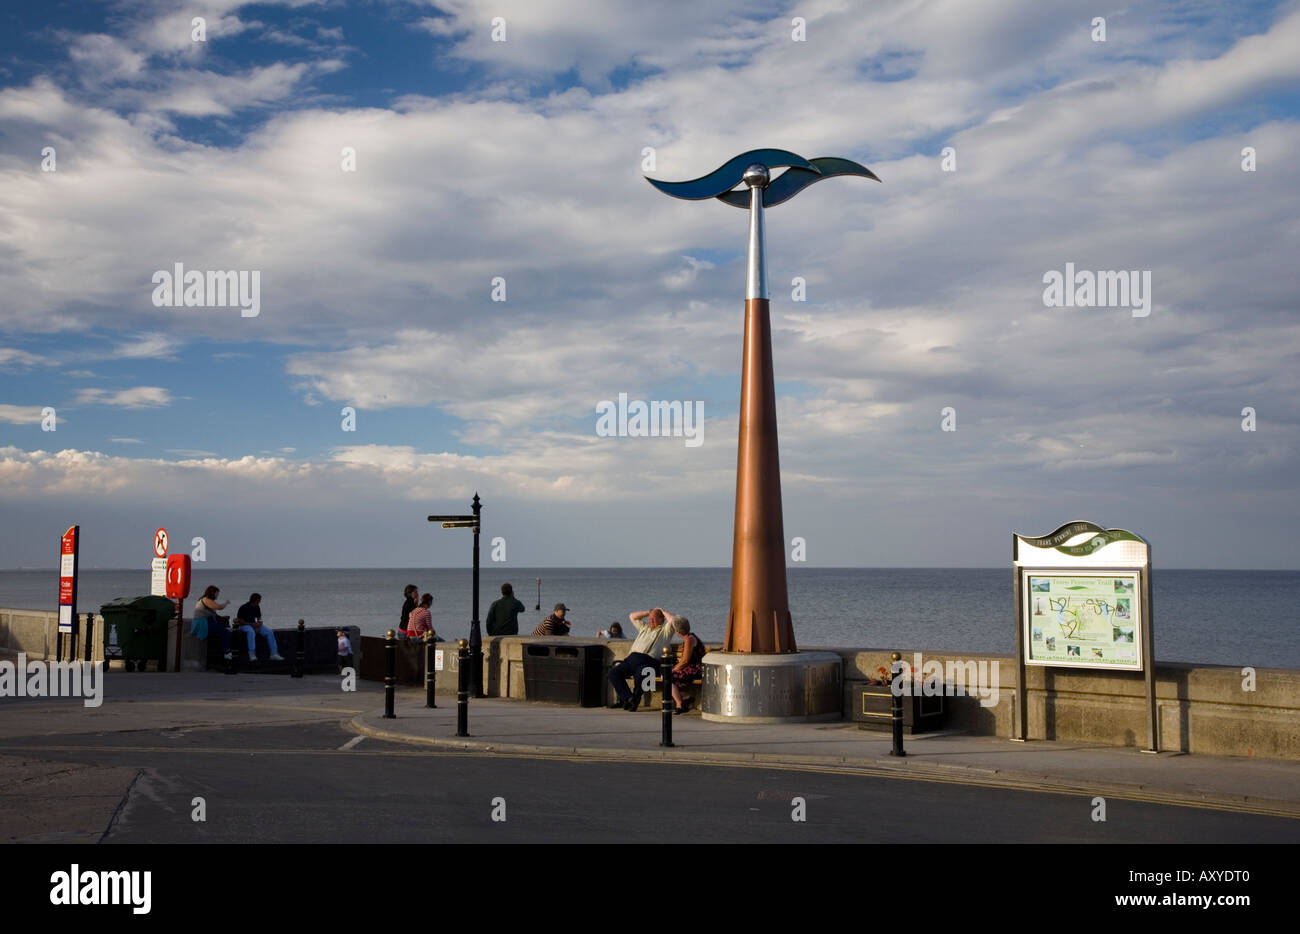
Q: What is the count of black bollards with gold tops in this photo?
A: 7